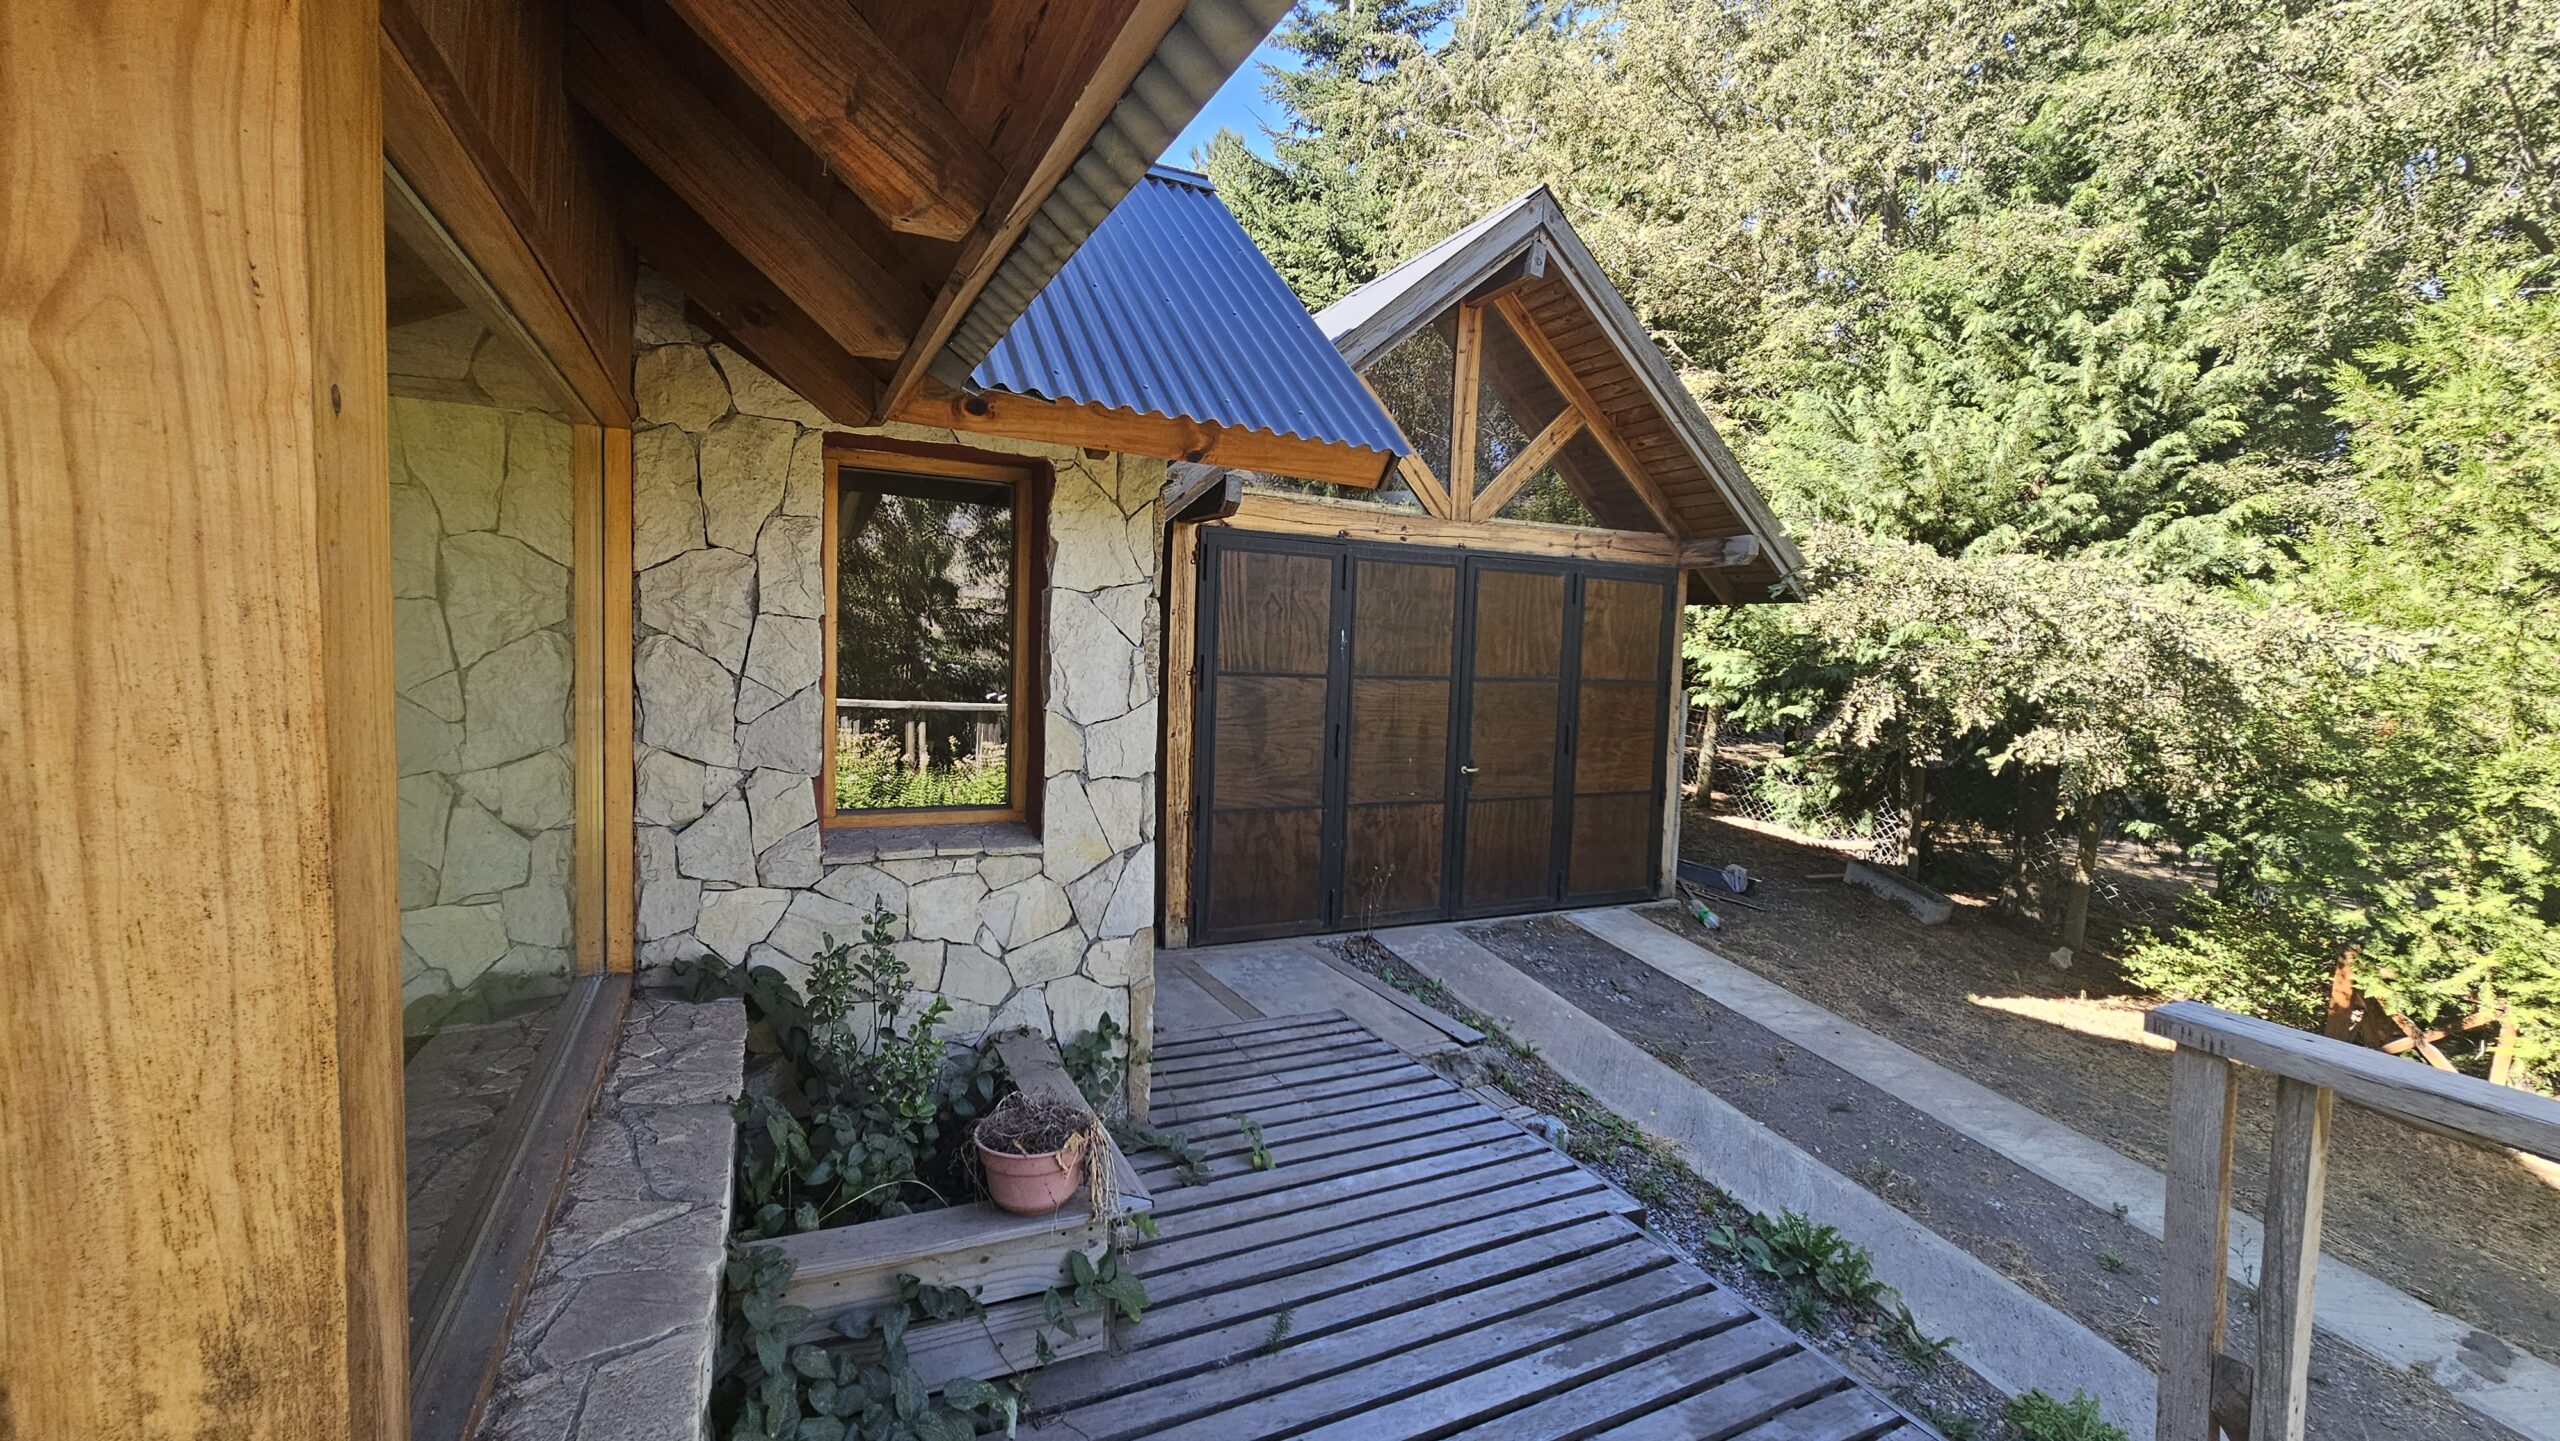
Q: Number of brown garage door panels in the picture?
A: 12